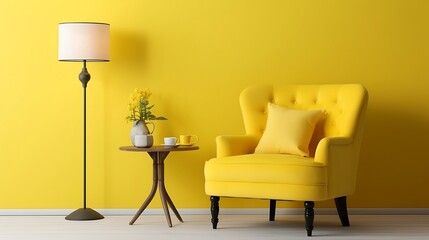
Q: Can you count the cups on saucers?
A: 2